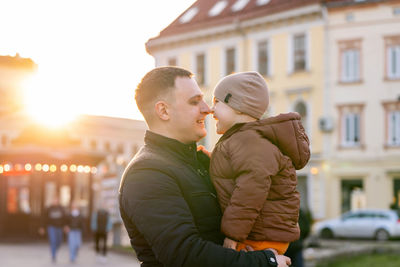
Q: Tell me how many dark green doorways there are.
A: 2